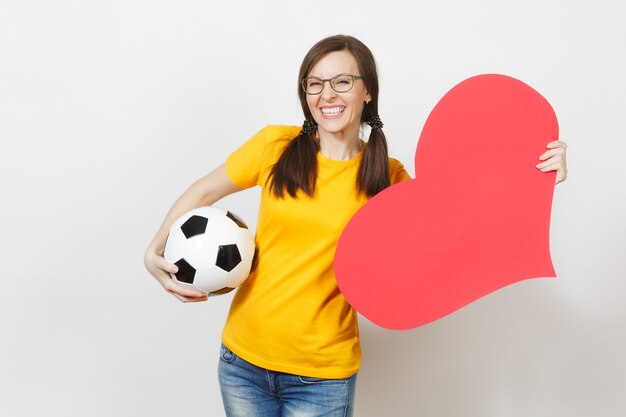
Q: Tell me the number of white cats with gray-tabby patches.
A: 0